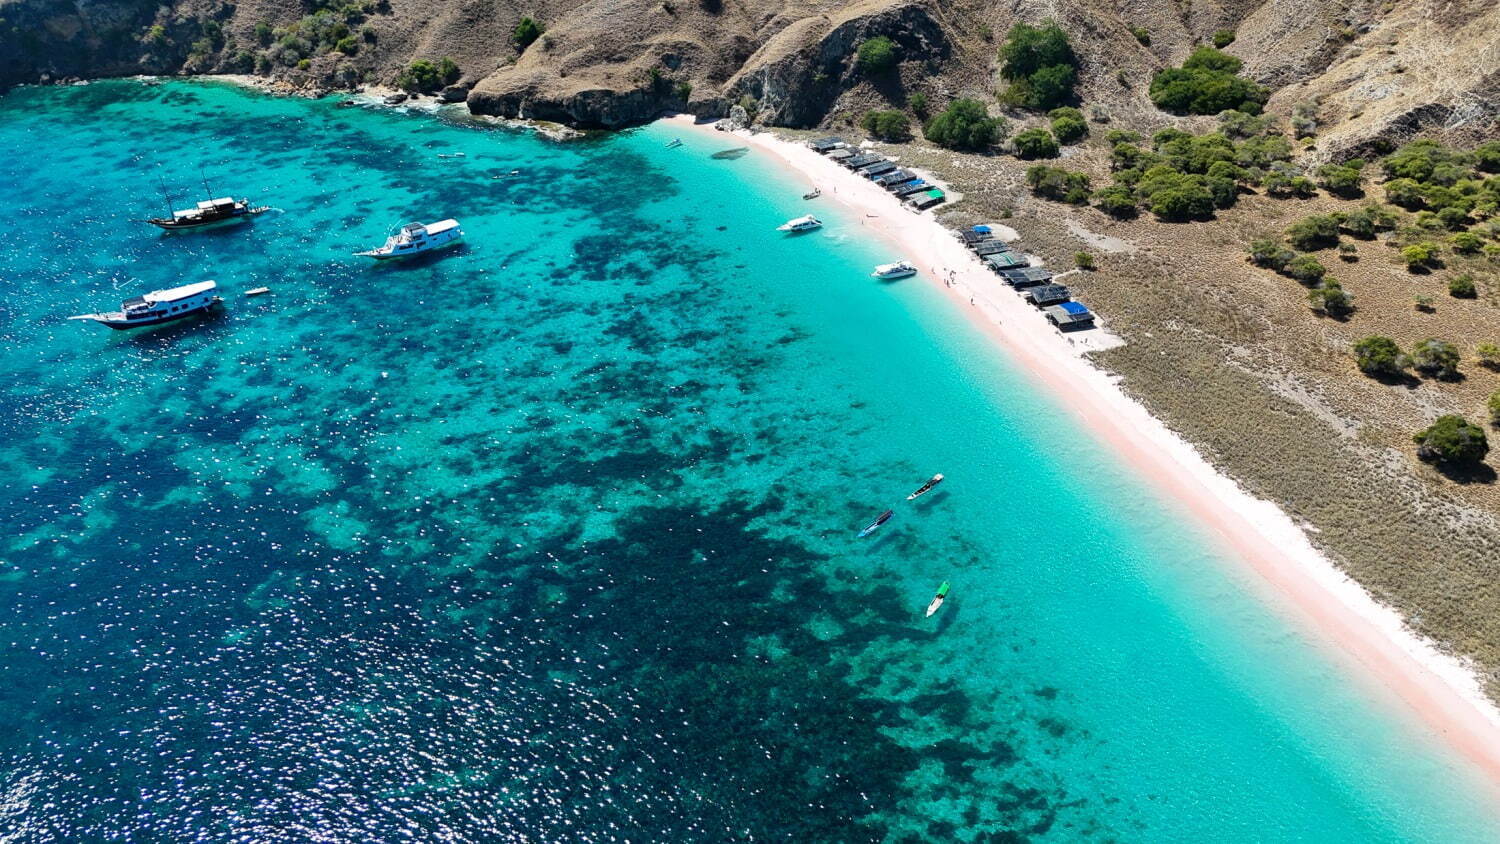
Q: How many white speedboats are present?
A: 2